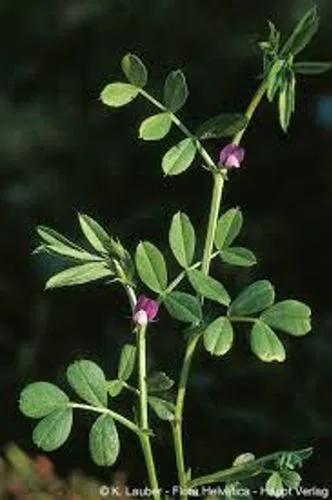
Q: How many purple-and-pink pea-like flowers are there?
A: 2